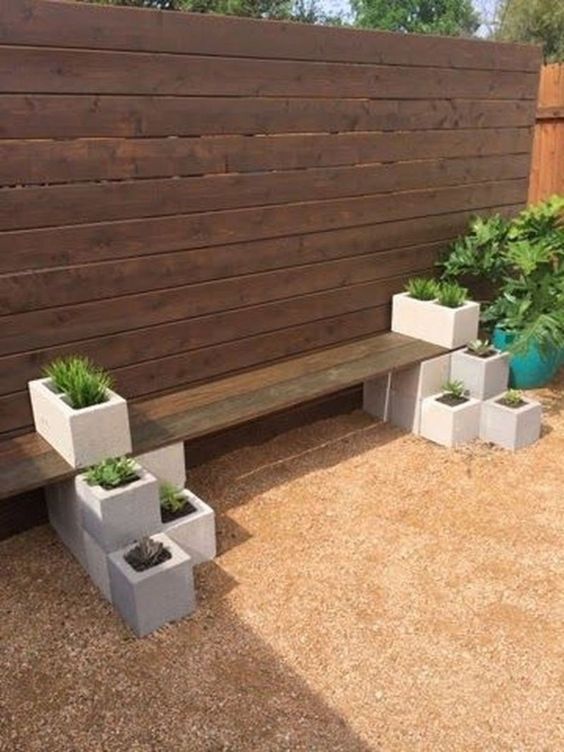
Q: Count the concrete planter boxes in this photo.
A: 8